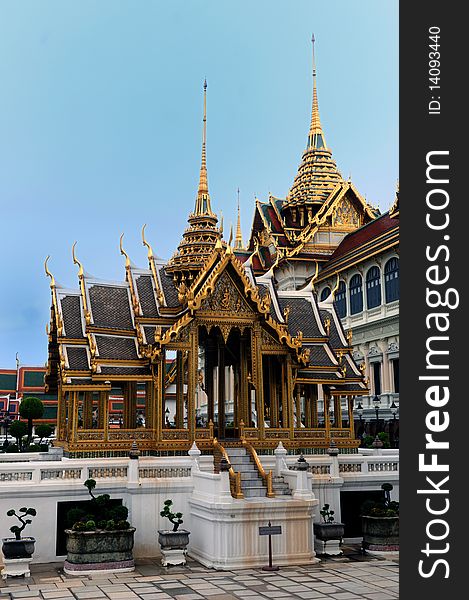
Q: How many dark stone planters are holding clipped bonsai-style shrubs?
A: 5